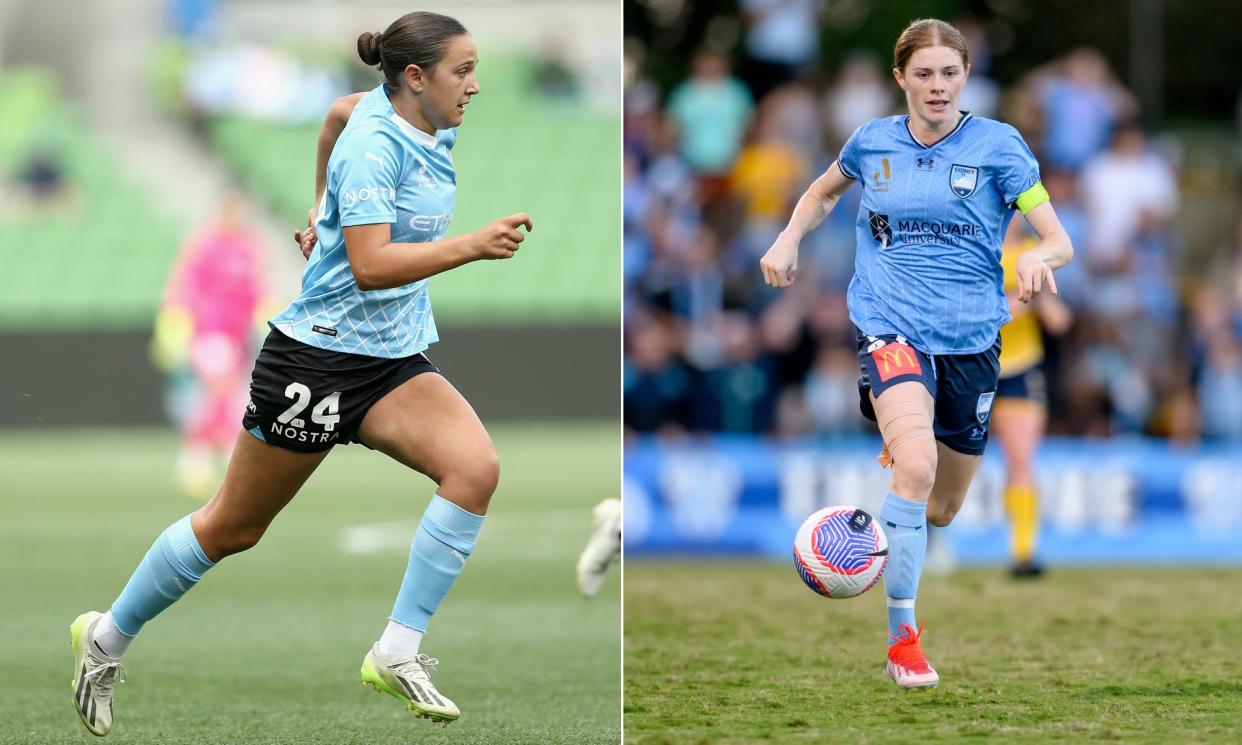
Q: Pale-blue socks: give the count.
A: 3